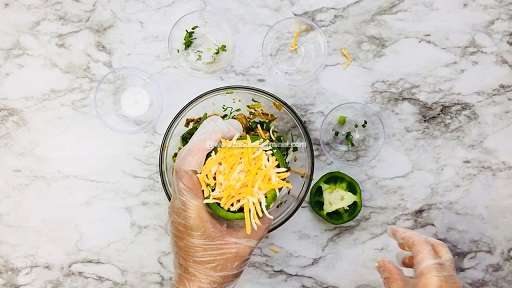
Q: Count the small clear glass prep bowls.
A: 4